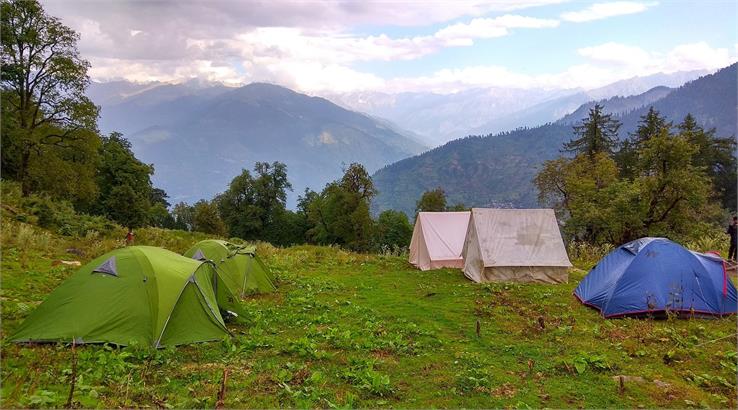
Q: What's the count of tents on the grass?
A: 5